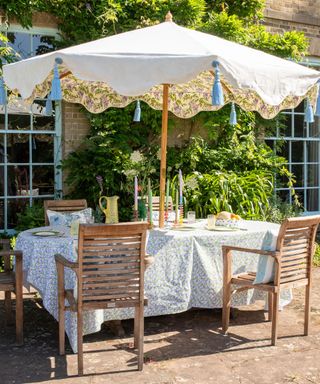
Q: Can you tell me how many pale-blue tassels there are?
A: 8